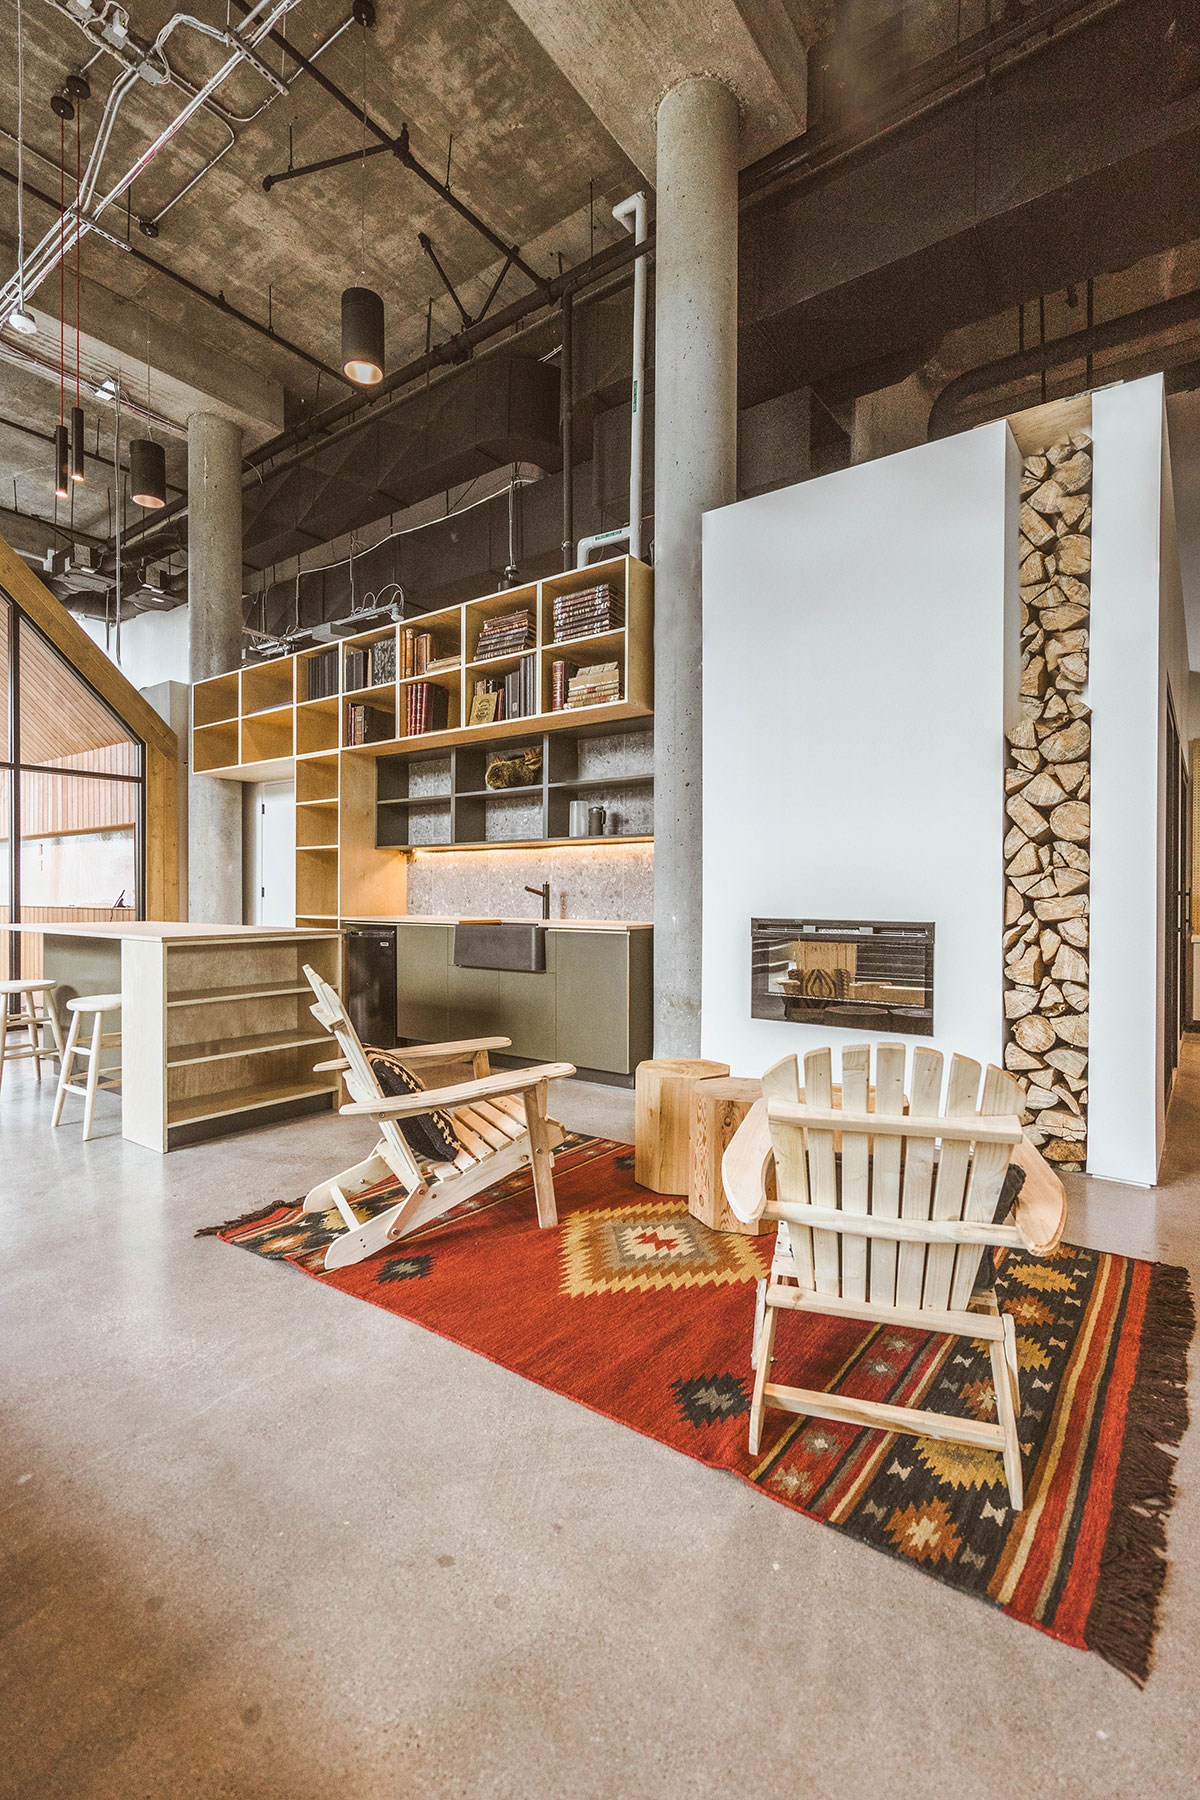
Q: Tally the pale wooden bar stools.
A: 2